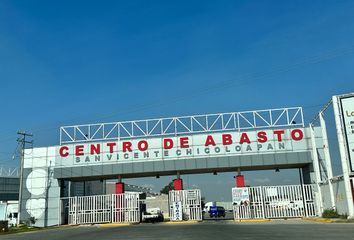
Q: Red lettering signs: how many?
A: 1